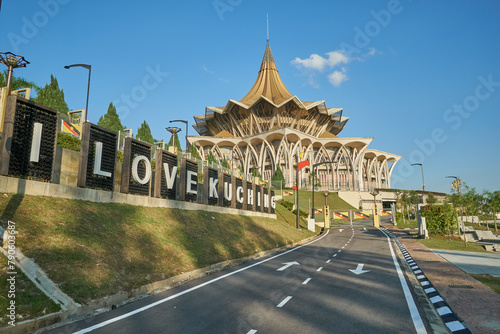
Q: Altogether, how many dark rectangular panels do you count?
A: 12